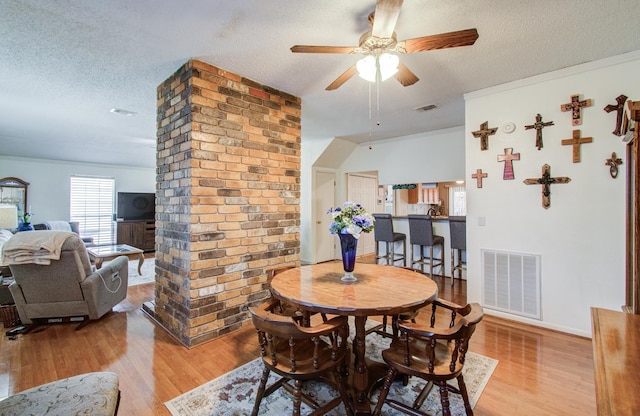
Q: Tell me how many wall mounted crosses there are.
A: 9